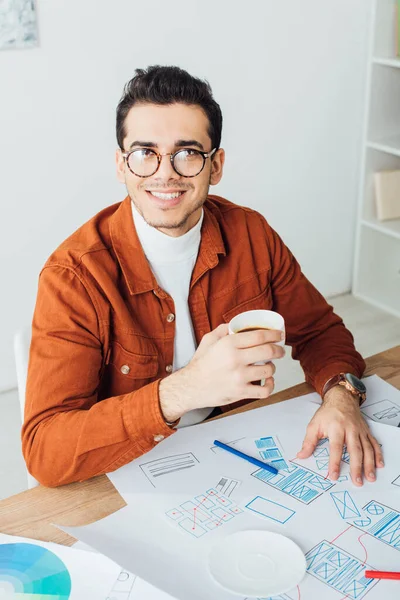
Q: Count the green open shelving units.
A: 0